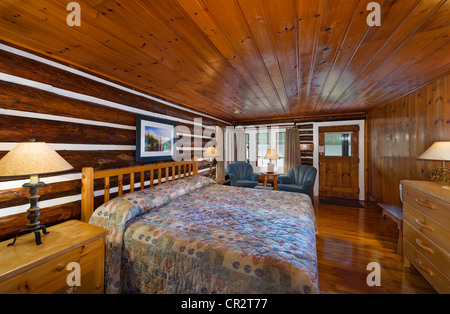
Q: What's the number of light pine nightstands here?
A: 1